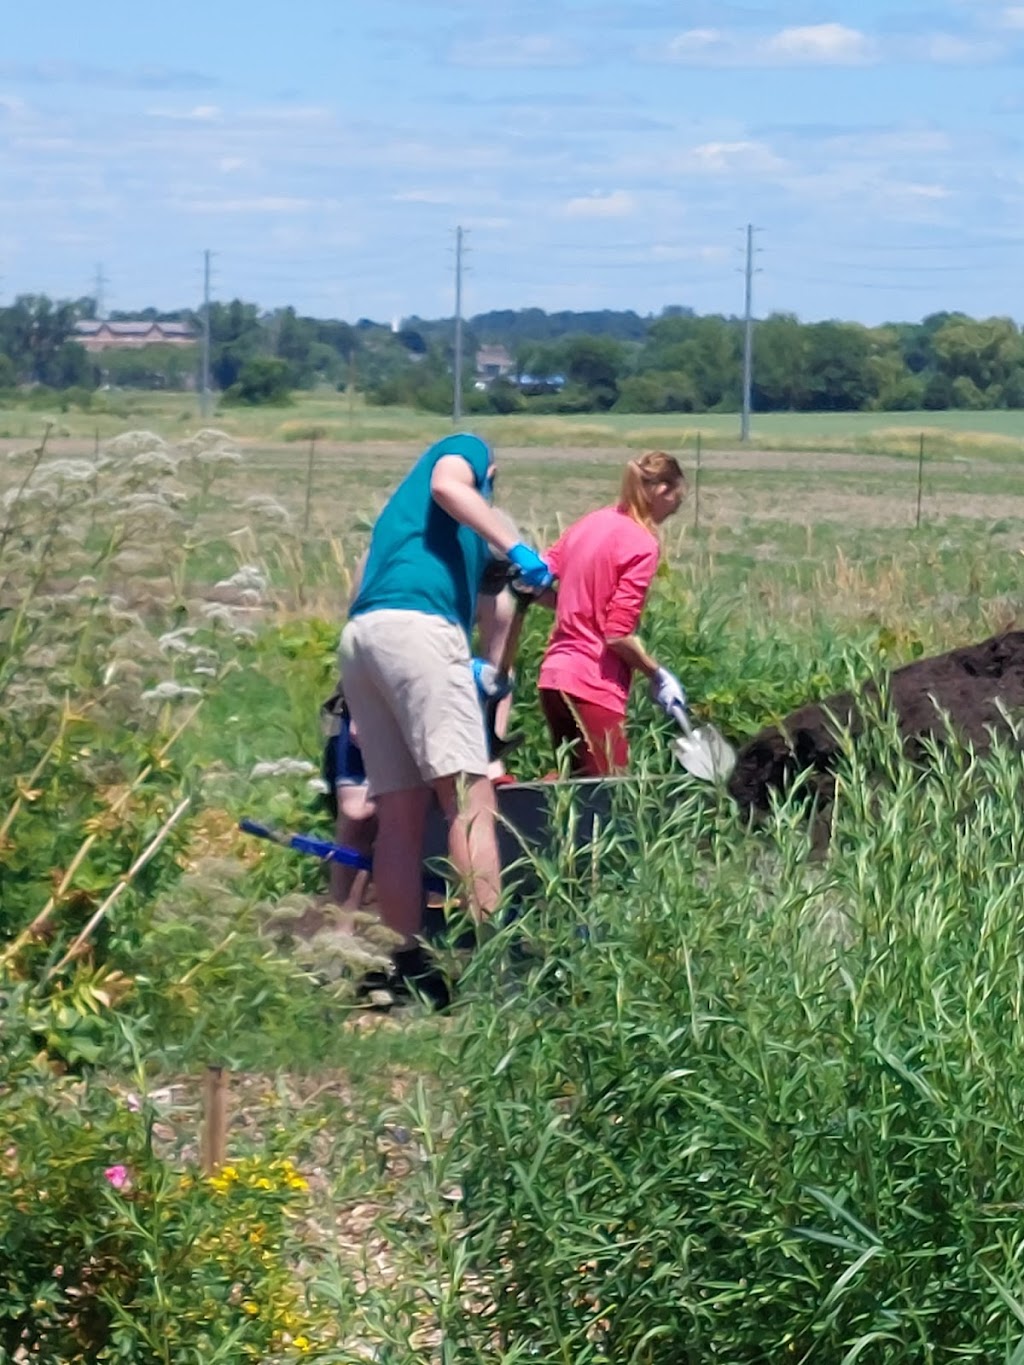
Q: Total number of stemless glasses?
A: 0